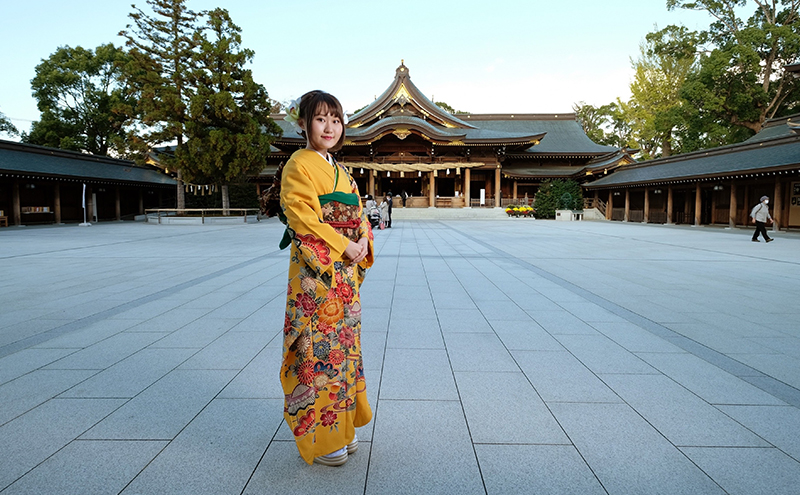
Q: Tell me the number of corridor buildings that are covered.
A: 2